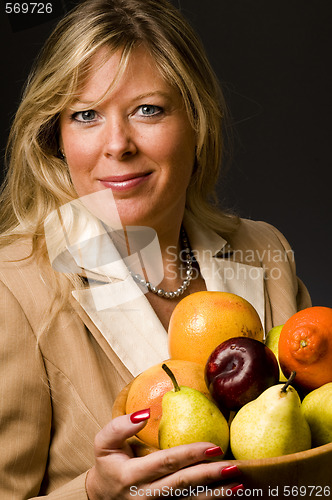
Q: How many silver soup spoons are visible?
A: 0